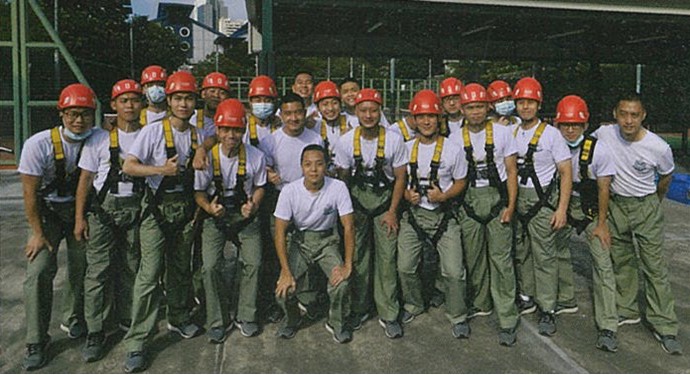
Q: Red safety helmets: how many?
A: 15